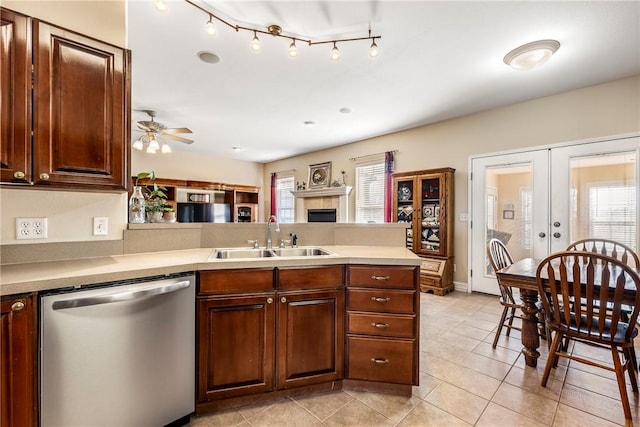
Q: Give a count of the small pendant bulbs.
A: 6